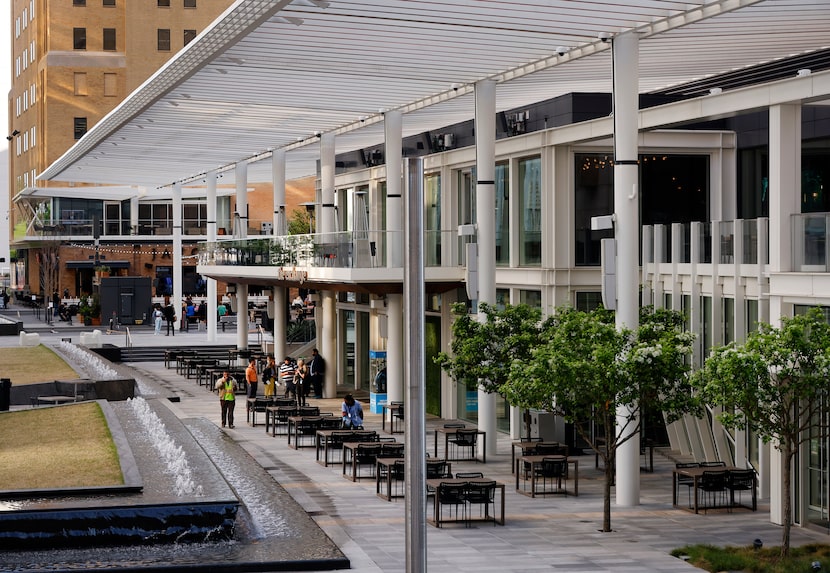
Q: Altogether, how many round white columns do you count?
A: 8